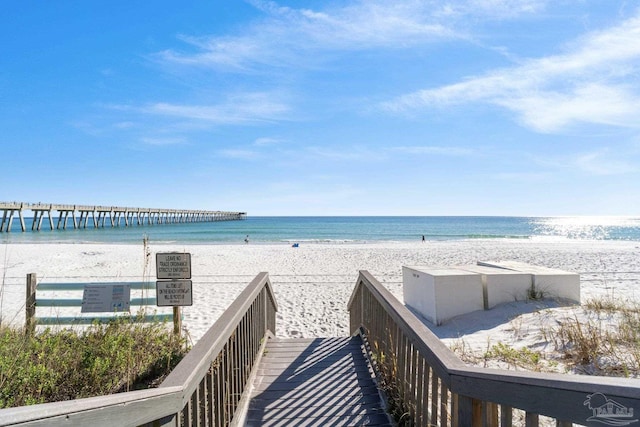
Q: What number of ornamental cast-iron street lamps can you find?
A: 0